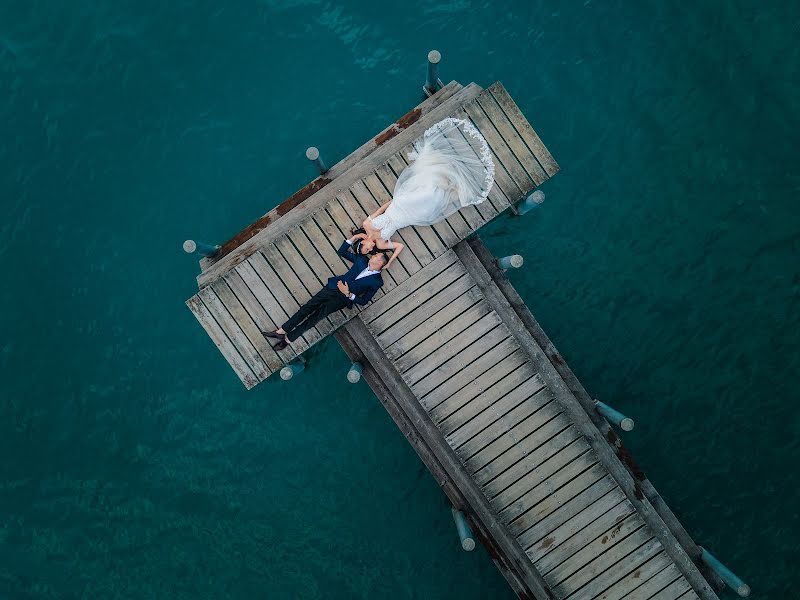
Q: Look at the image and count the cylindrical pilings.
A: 10